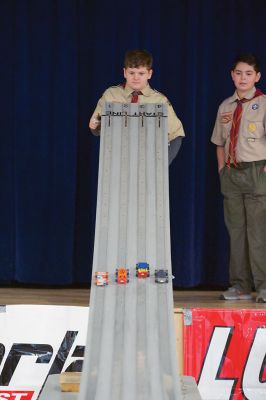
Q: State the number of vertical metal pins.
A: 4